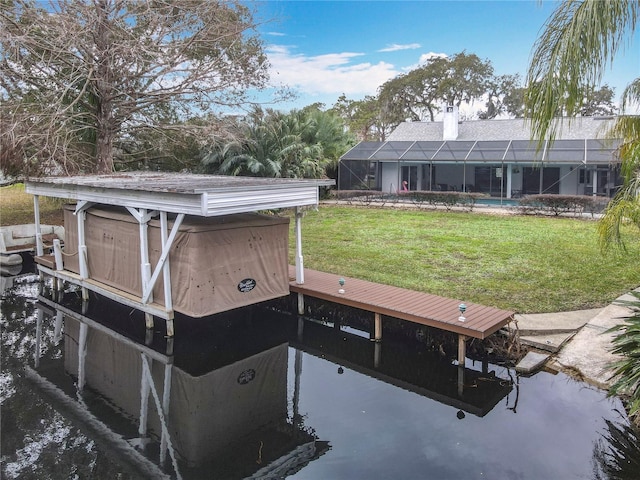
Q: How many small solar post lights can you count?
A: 2